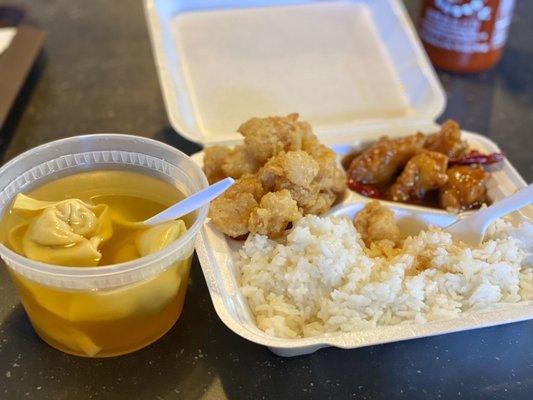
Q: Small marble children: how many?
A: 0